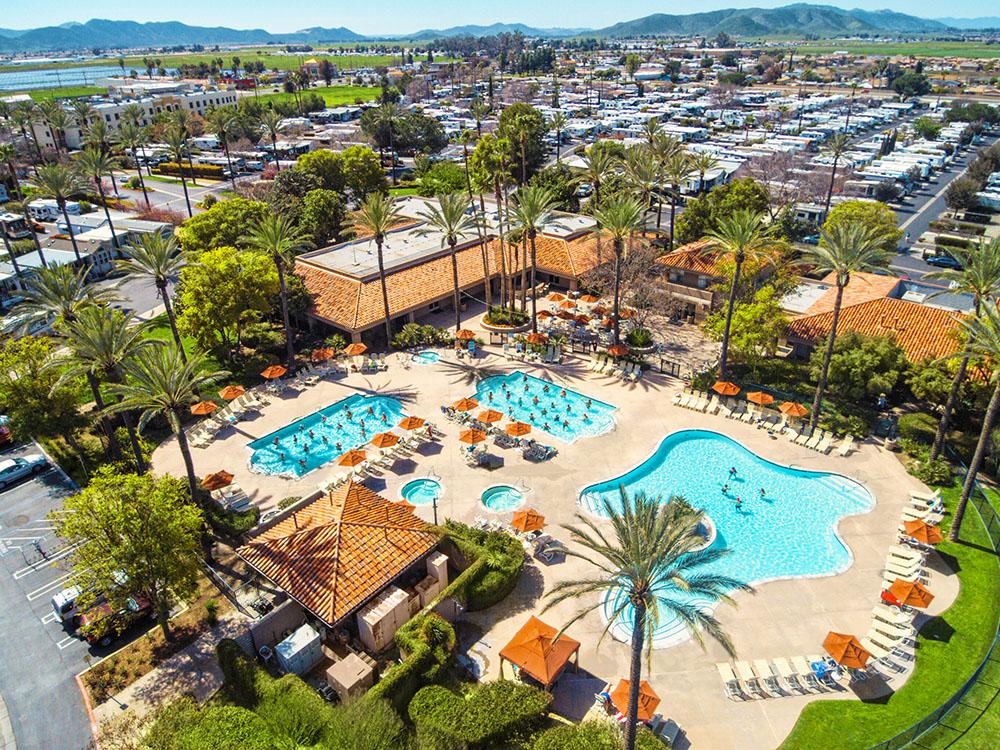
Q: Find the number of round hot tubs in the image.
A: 3